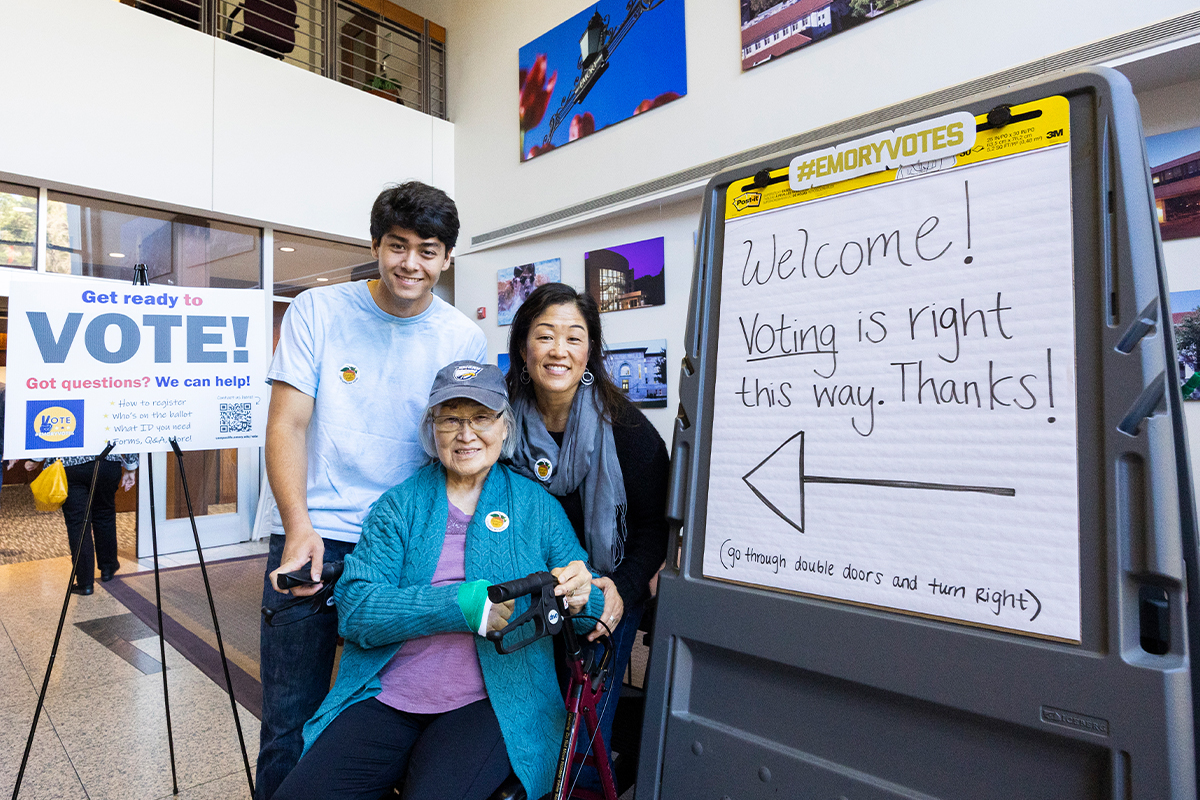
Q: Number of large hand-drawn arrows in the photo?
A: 1